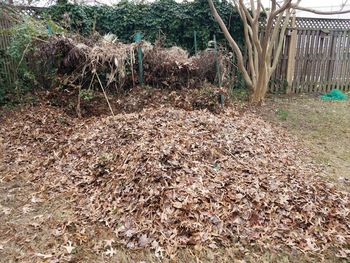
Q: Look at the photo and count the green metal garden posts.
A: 4